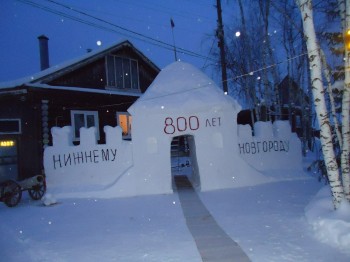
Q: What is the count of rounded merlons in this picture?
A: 6